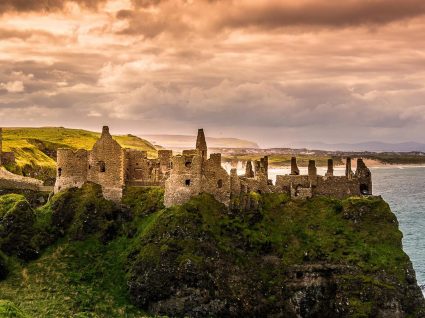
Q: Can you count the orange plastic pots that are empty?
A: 0